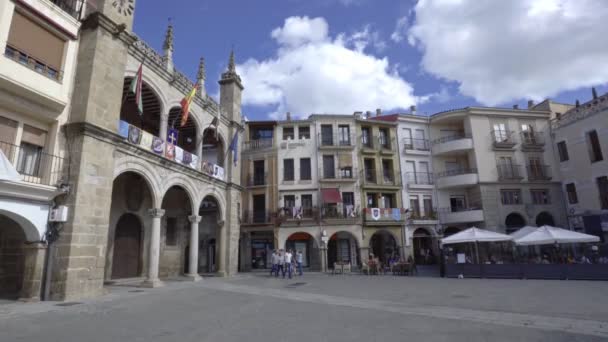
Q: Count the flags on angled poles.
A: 4